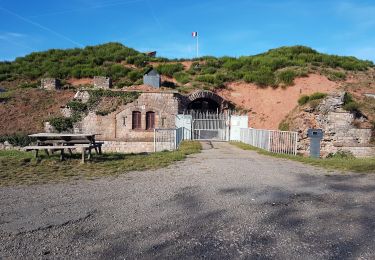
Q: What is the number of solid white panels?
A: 2